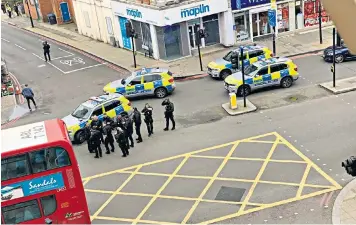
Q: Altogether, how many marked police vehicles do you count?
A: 4